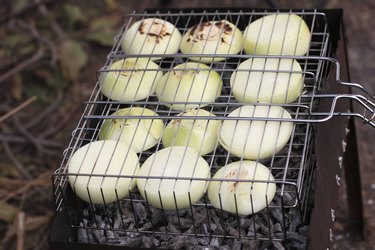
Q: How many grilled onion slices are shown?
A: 12